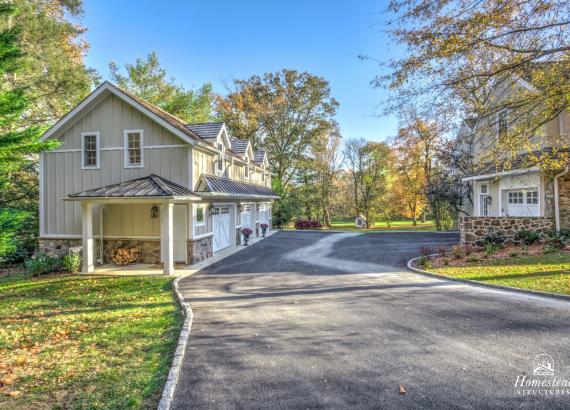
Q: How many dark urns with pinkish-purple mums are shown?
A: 2